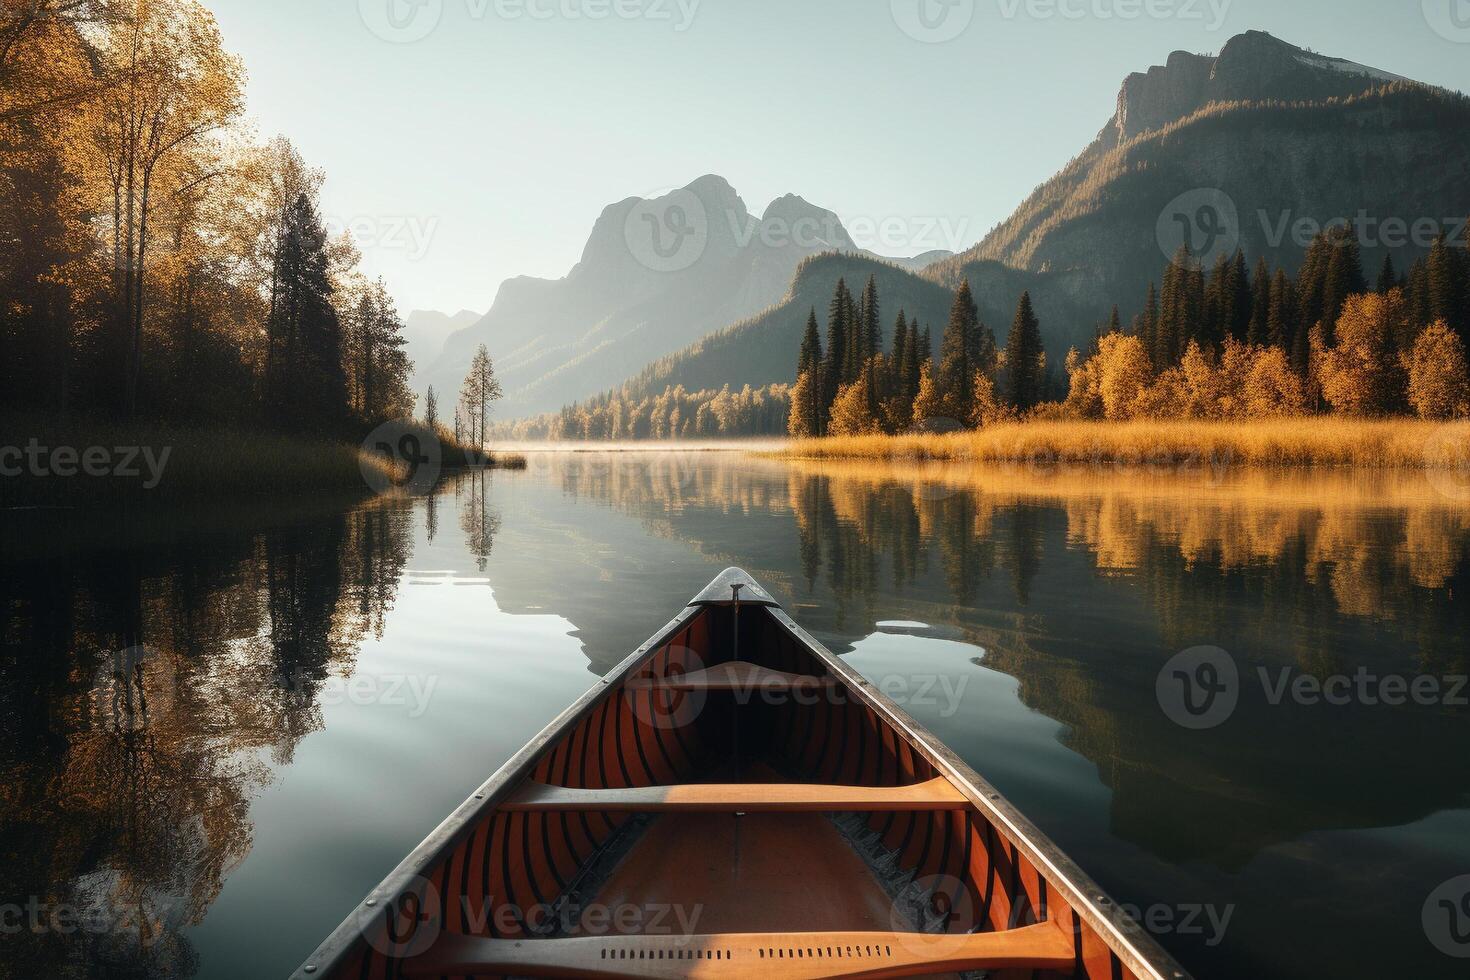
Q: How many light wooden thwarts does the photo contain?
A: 3